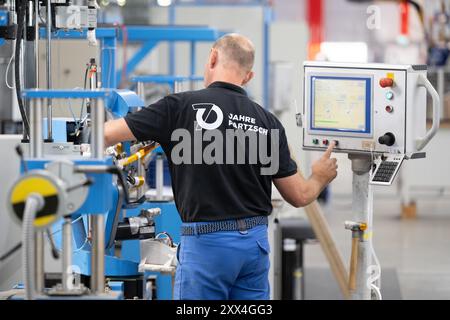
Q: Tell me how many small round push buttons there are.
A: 5